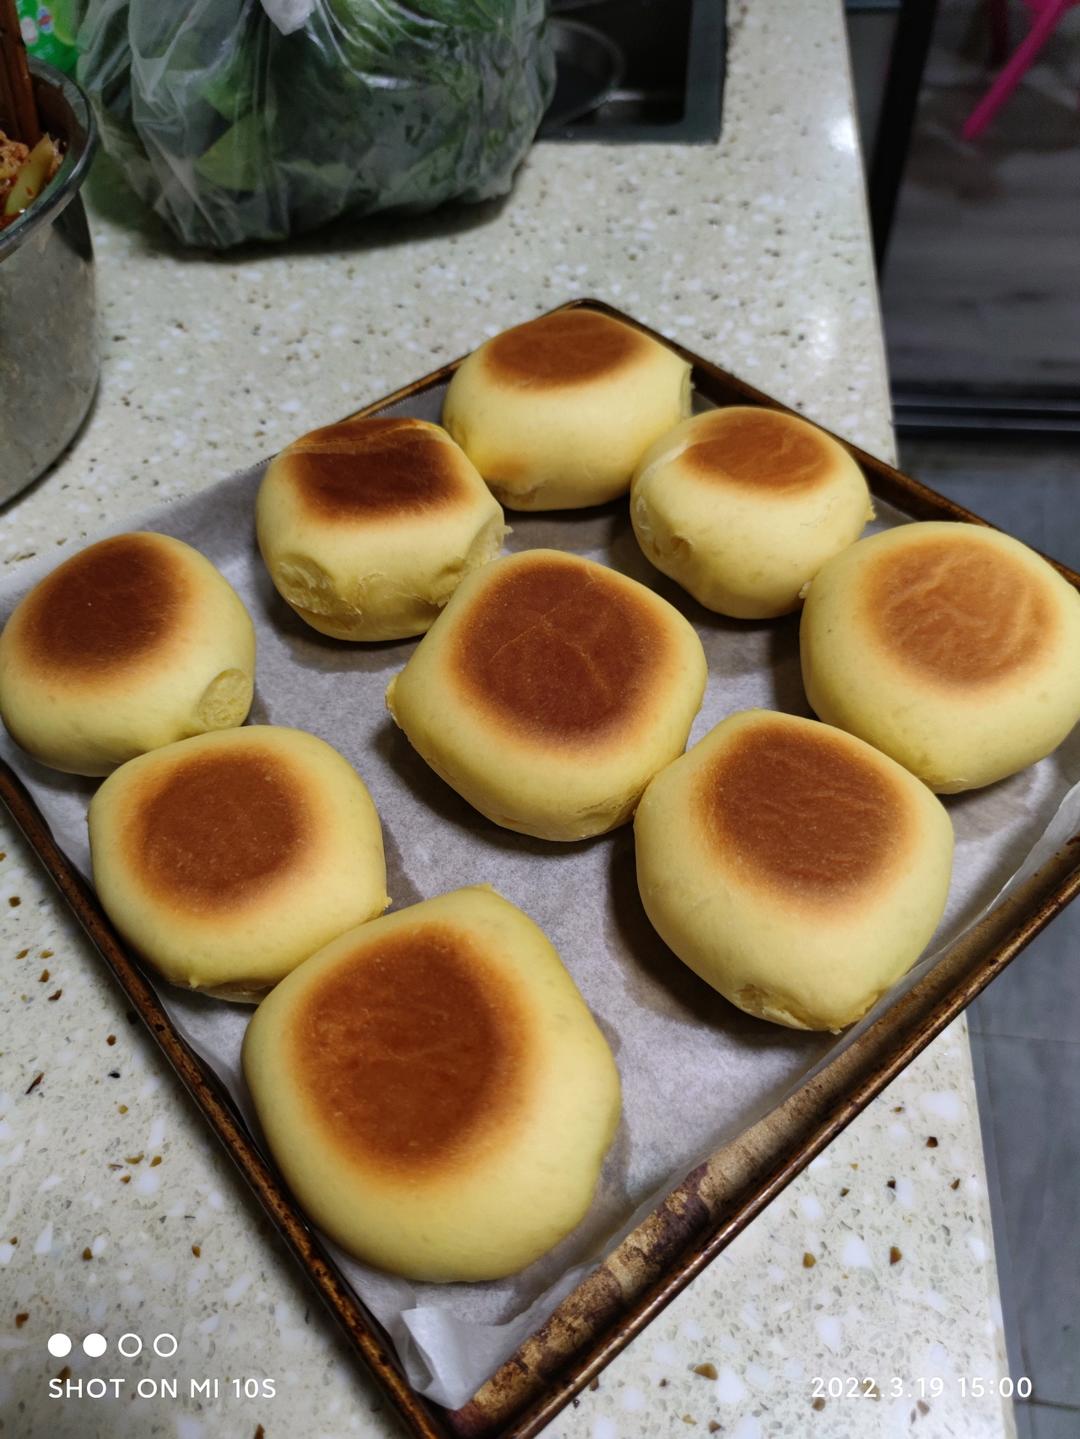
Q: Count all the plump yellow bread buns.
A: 9